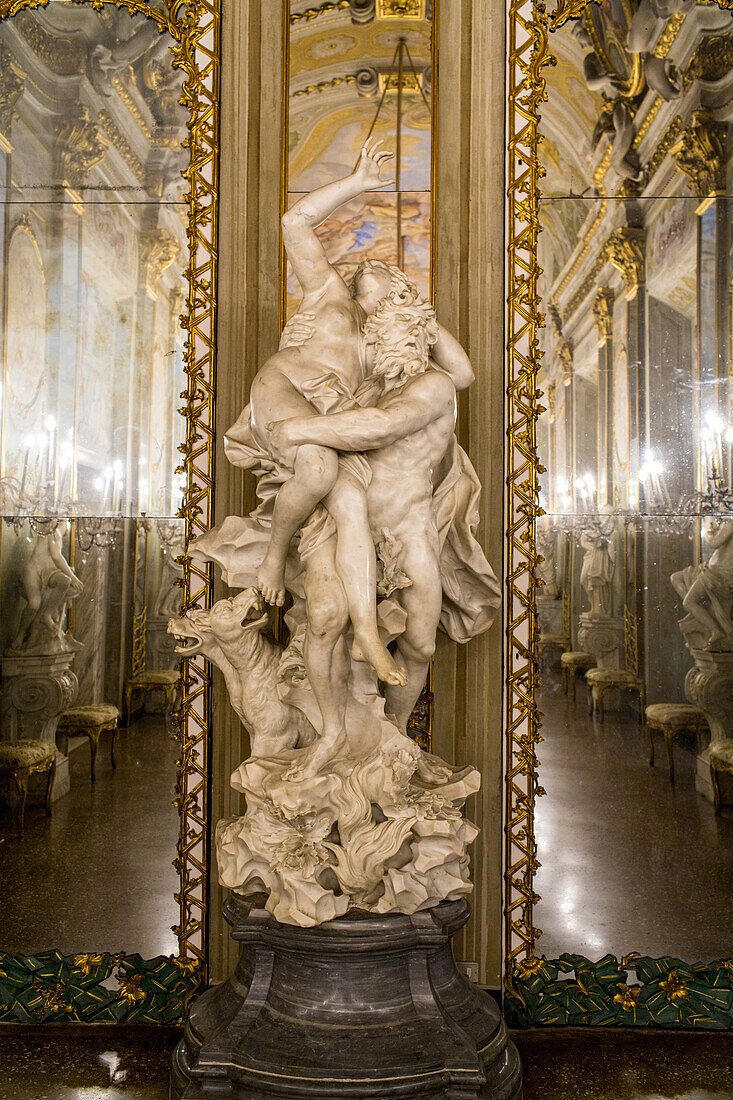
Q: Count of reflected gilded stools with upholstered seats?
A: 8